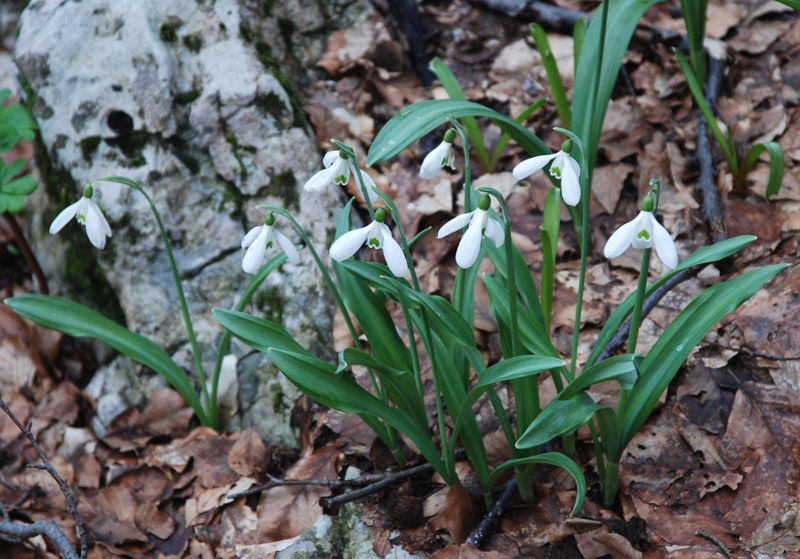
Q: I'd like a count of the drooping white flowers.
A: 8